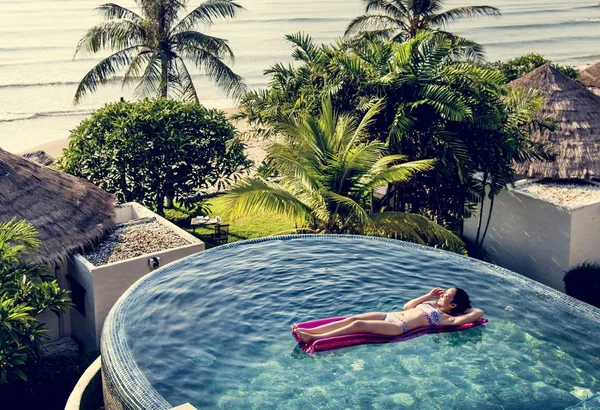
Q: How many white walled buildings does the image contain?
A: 2